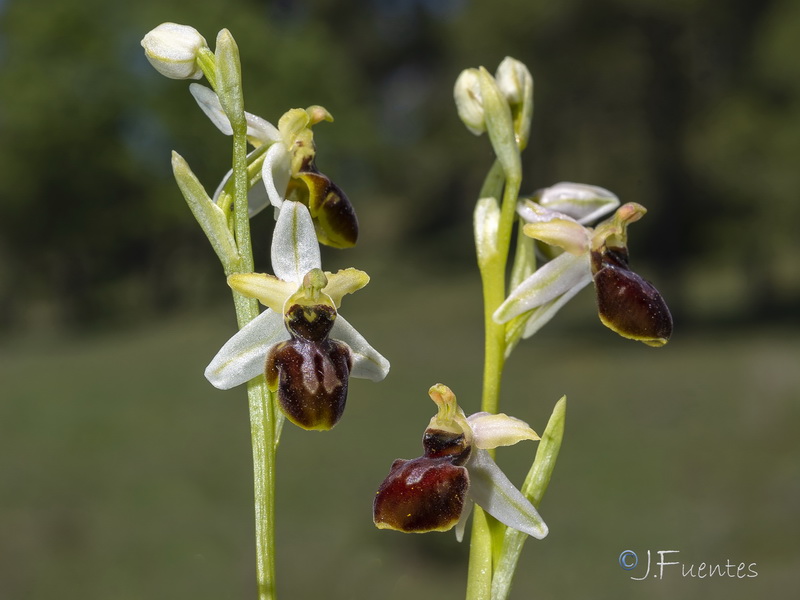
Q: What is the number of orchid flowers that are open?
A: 4